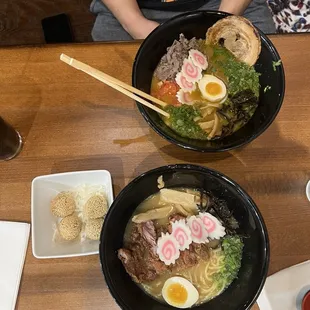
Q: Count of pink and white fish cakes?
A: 8